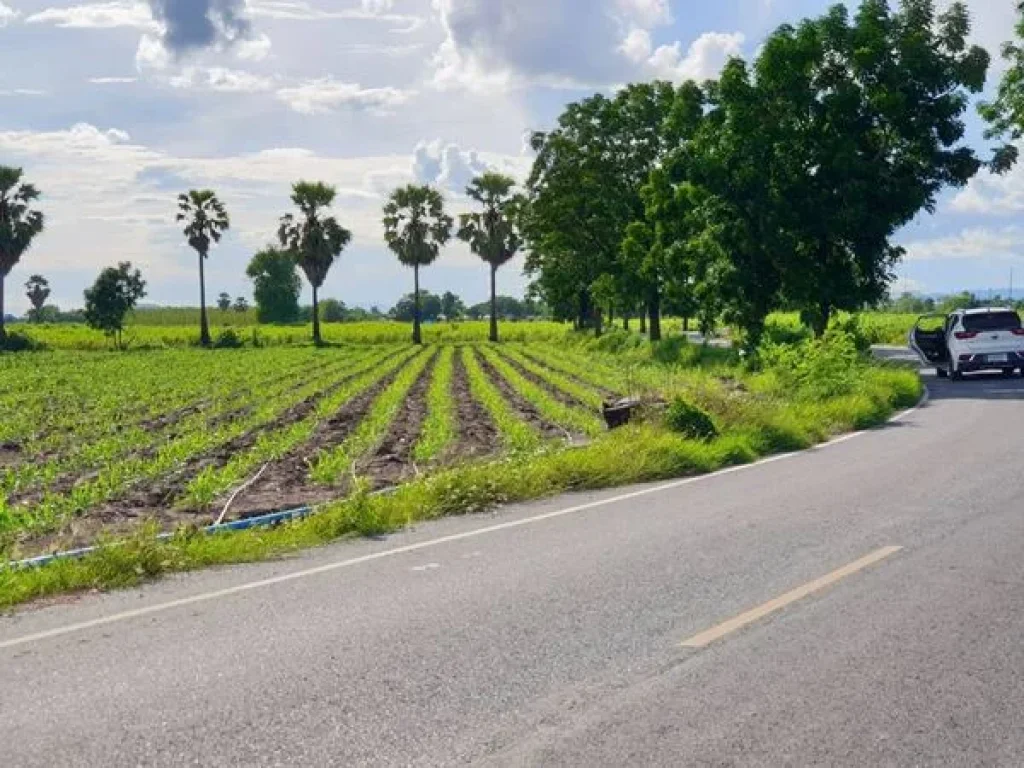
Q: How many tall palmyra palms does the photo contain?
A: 5